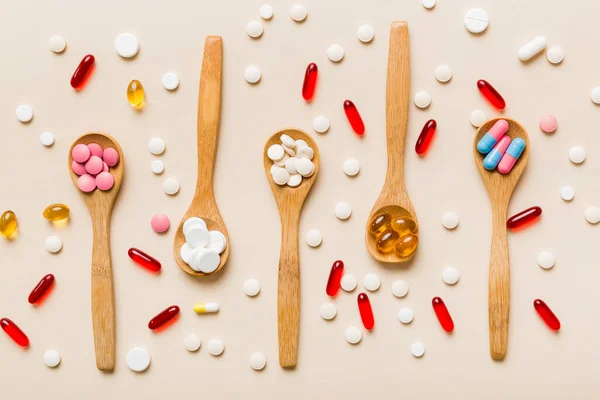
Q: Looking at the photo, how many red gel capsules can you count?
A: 14